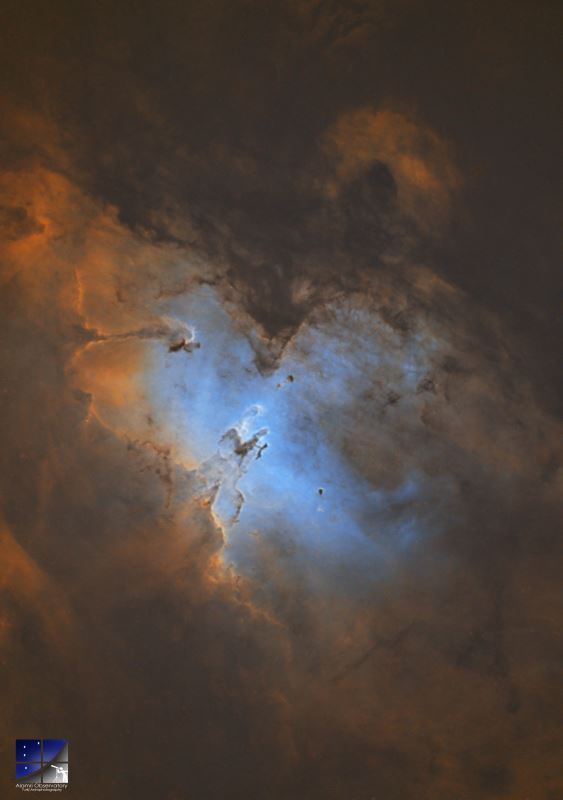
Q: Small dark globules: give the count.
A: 3